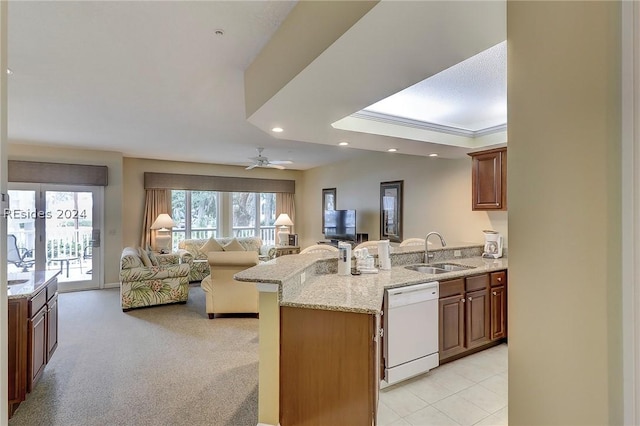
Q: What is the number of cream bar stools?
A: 3